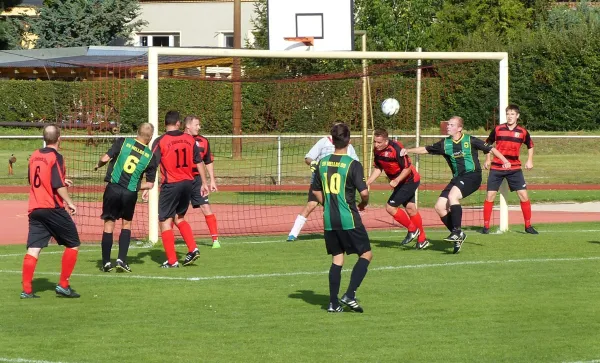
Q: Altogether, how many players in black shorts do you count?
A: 9